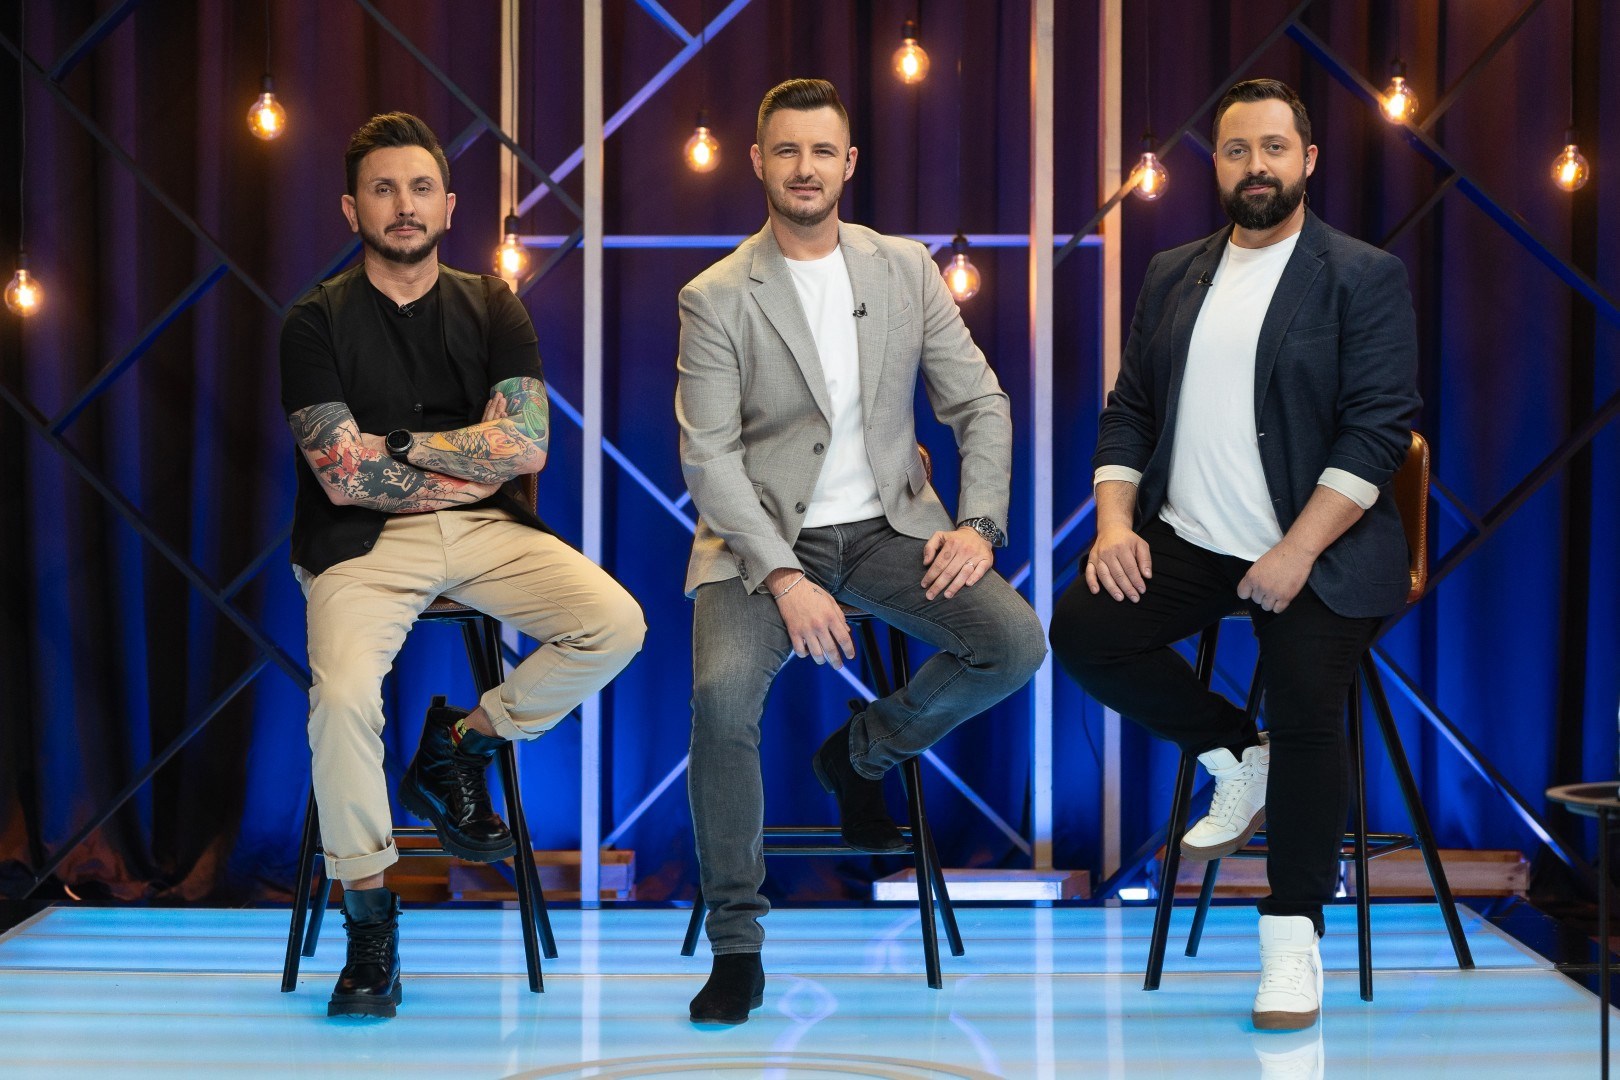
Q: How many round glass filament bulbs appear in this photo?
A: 9